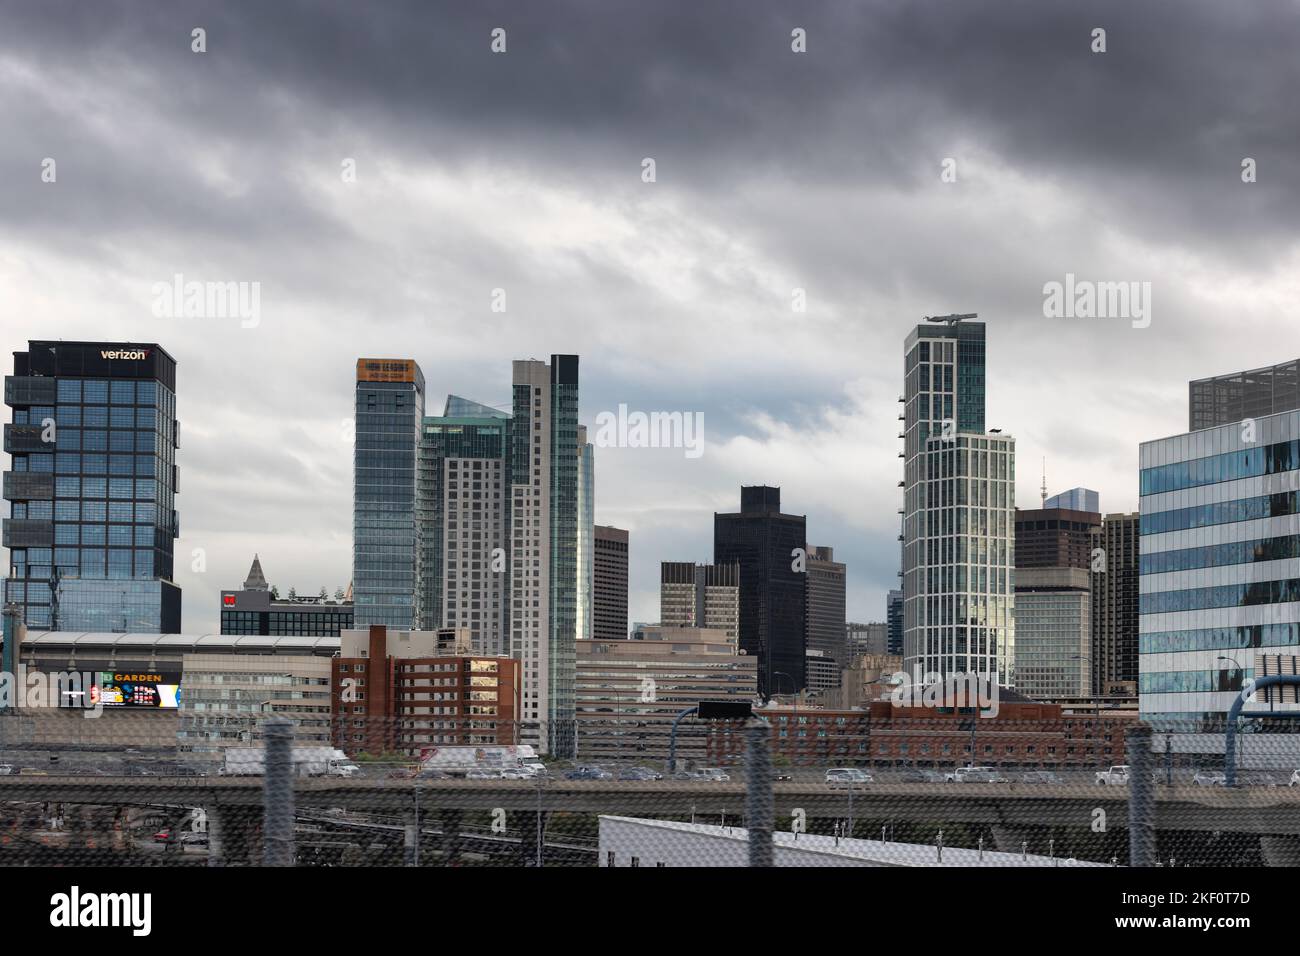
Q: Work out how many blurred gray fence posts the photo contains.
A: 3